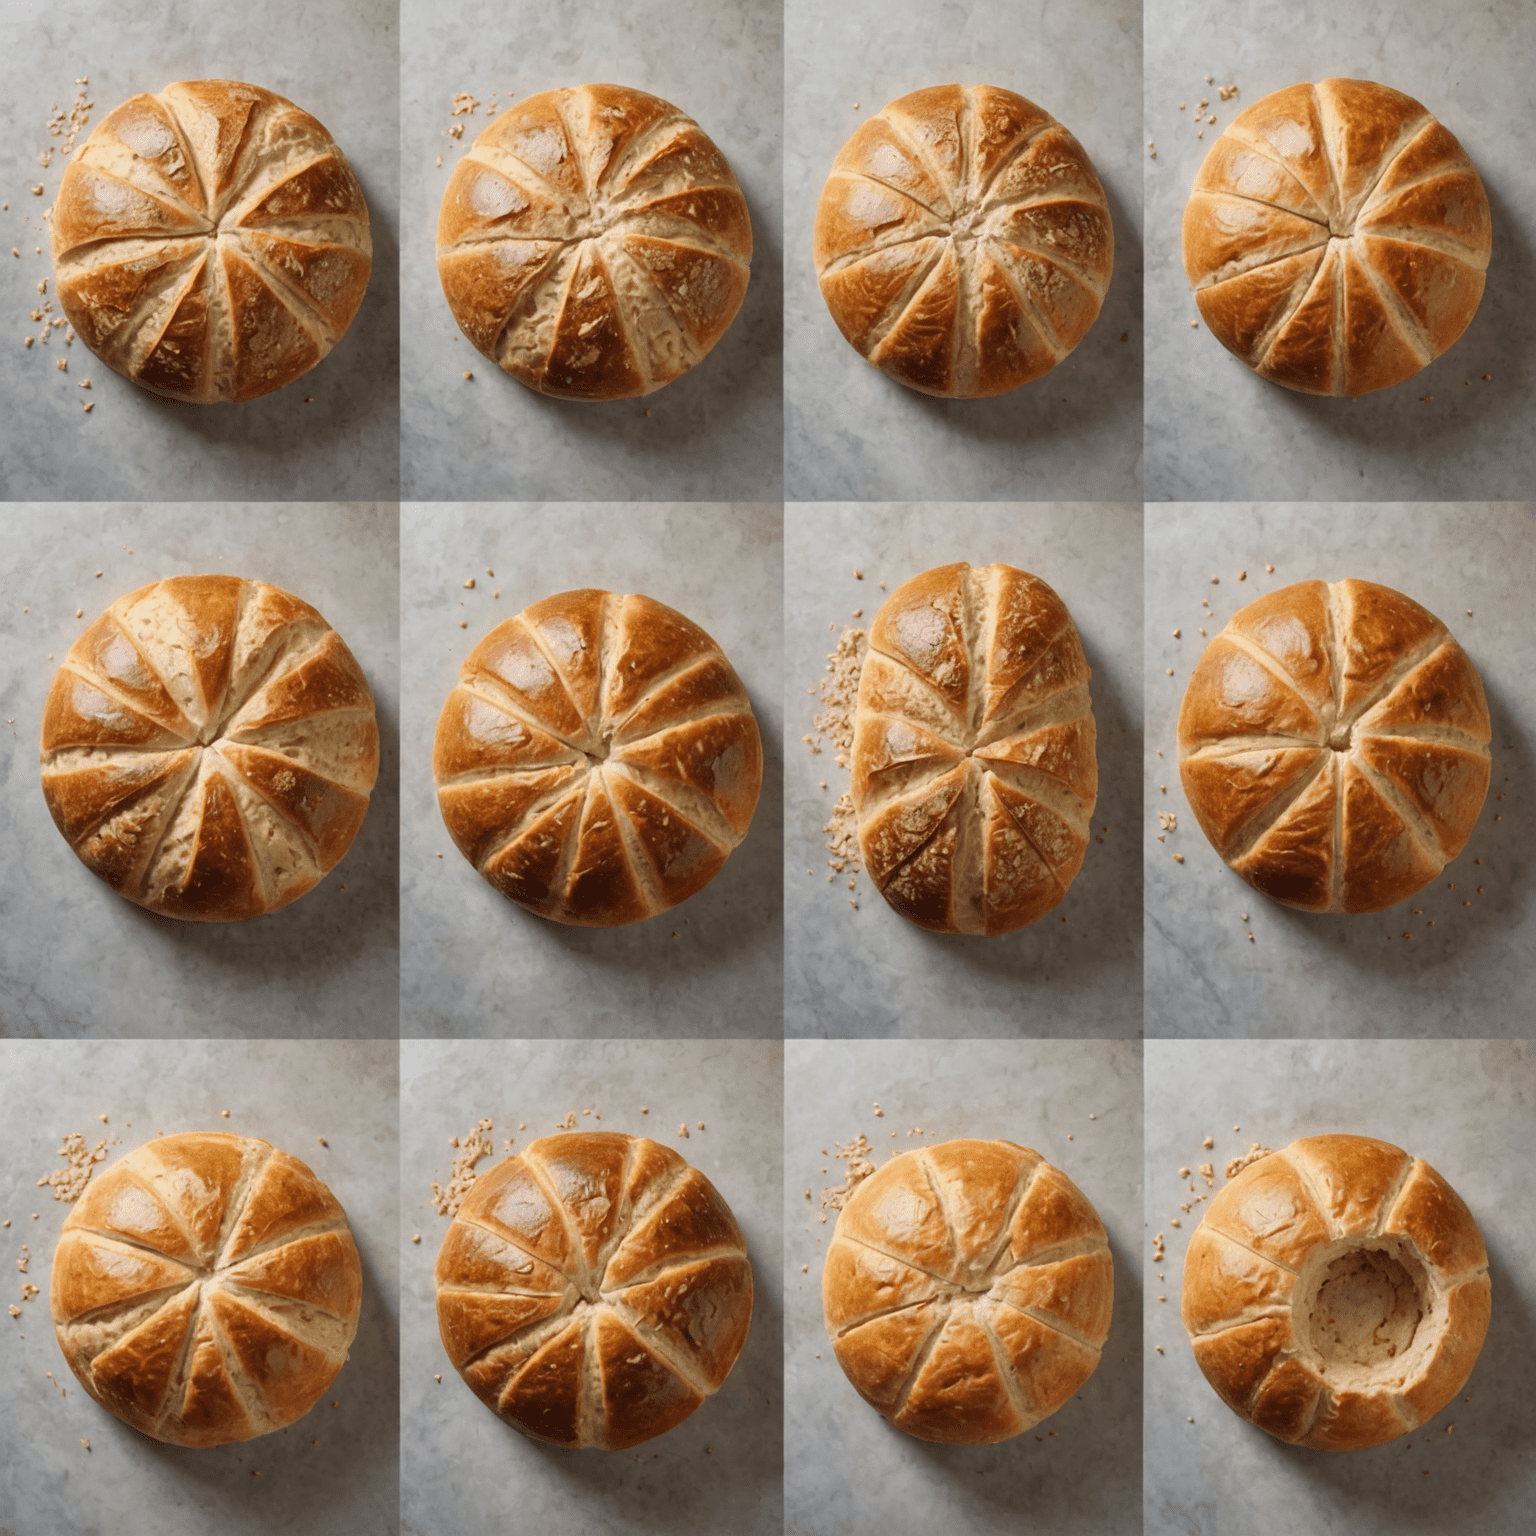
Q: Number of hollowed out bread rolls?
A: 1